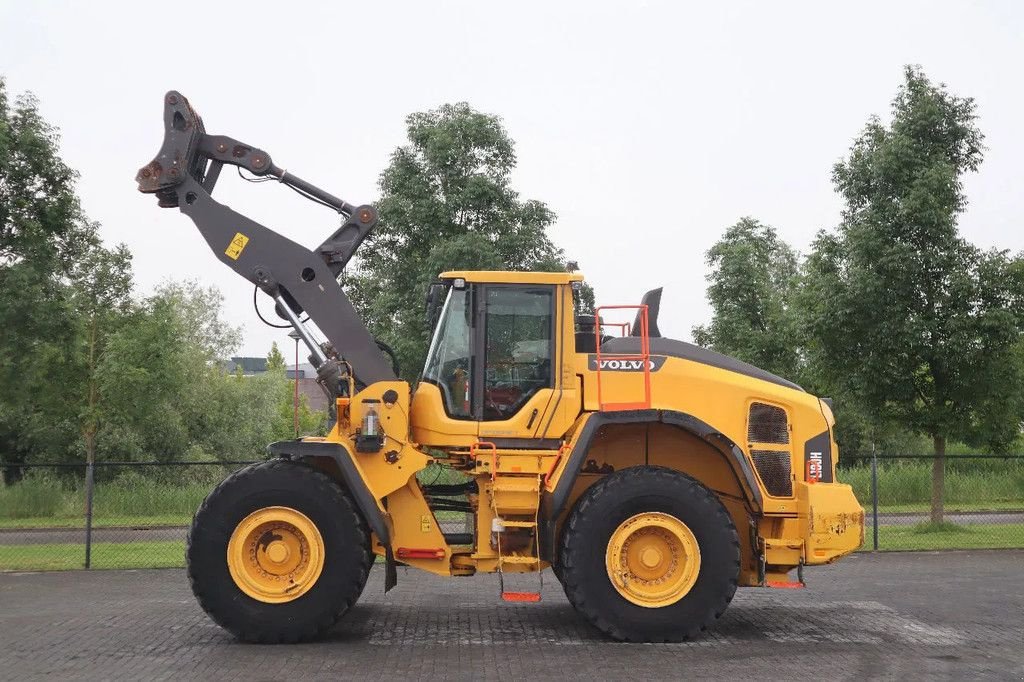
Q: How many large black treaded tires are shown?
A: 2